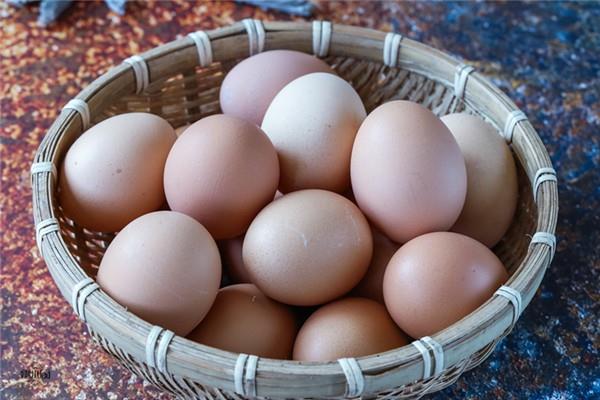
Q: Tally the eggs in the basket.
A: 14